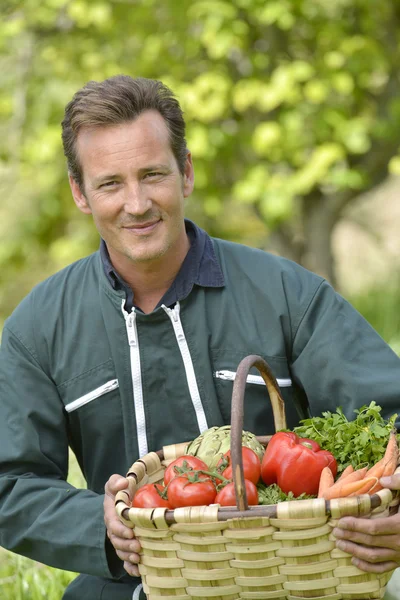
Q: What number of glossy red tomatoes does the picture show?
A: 5